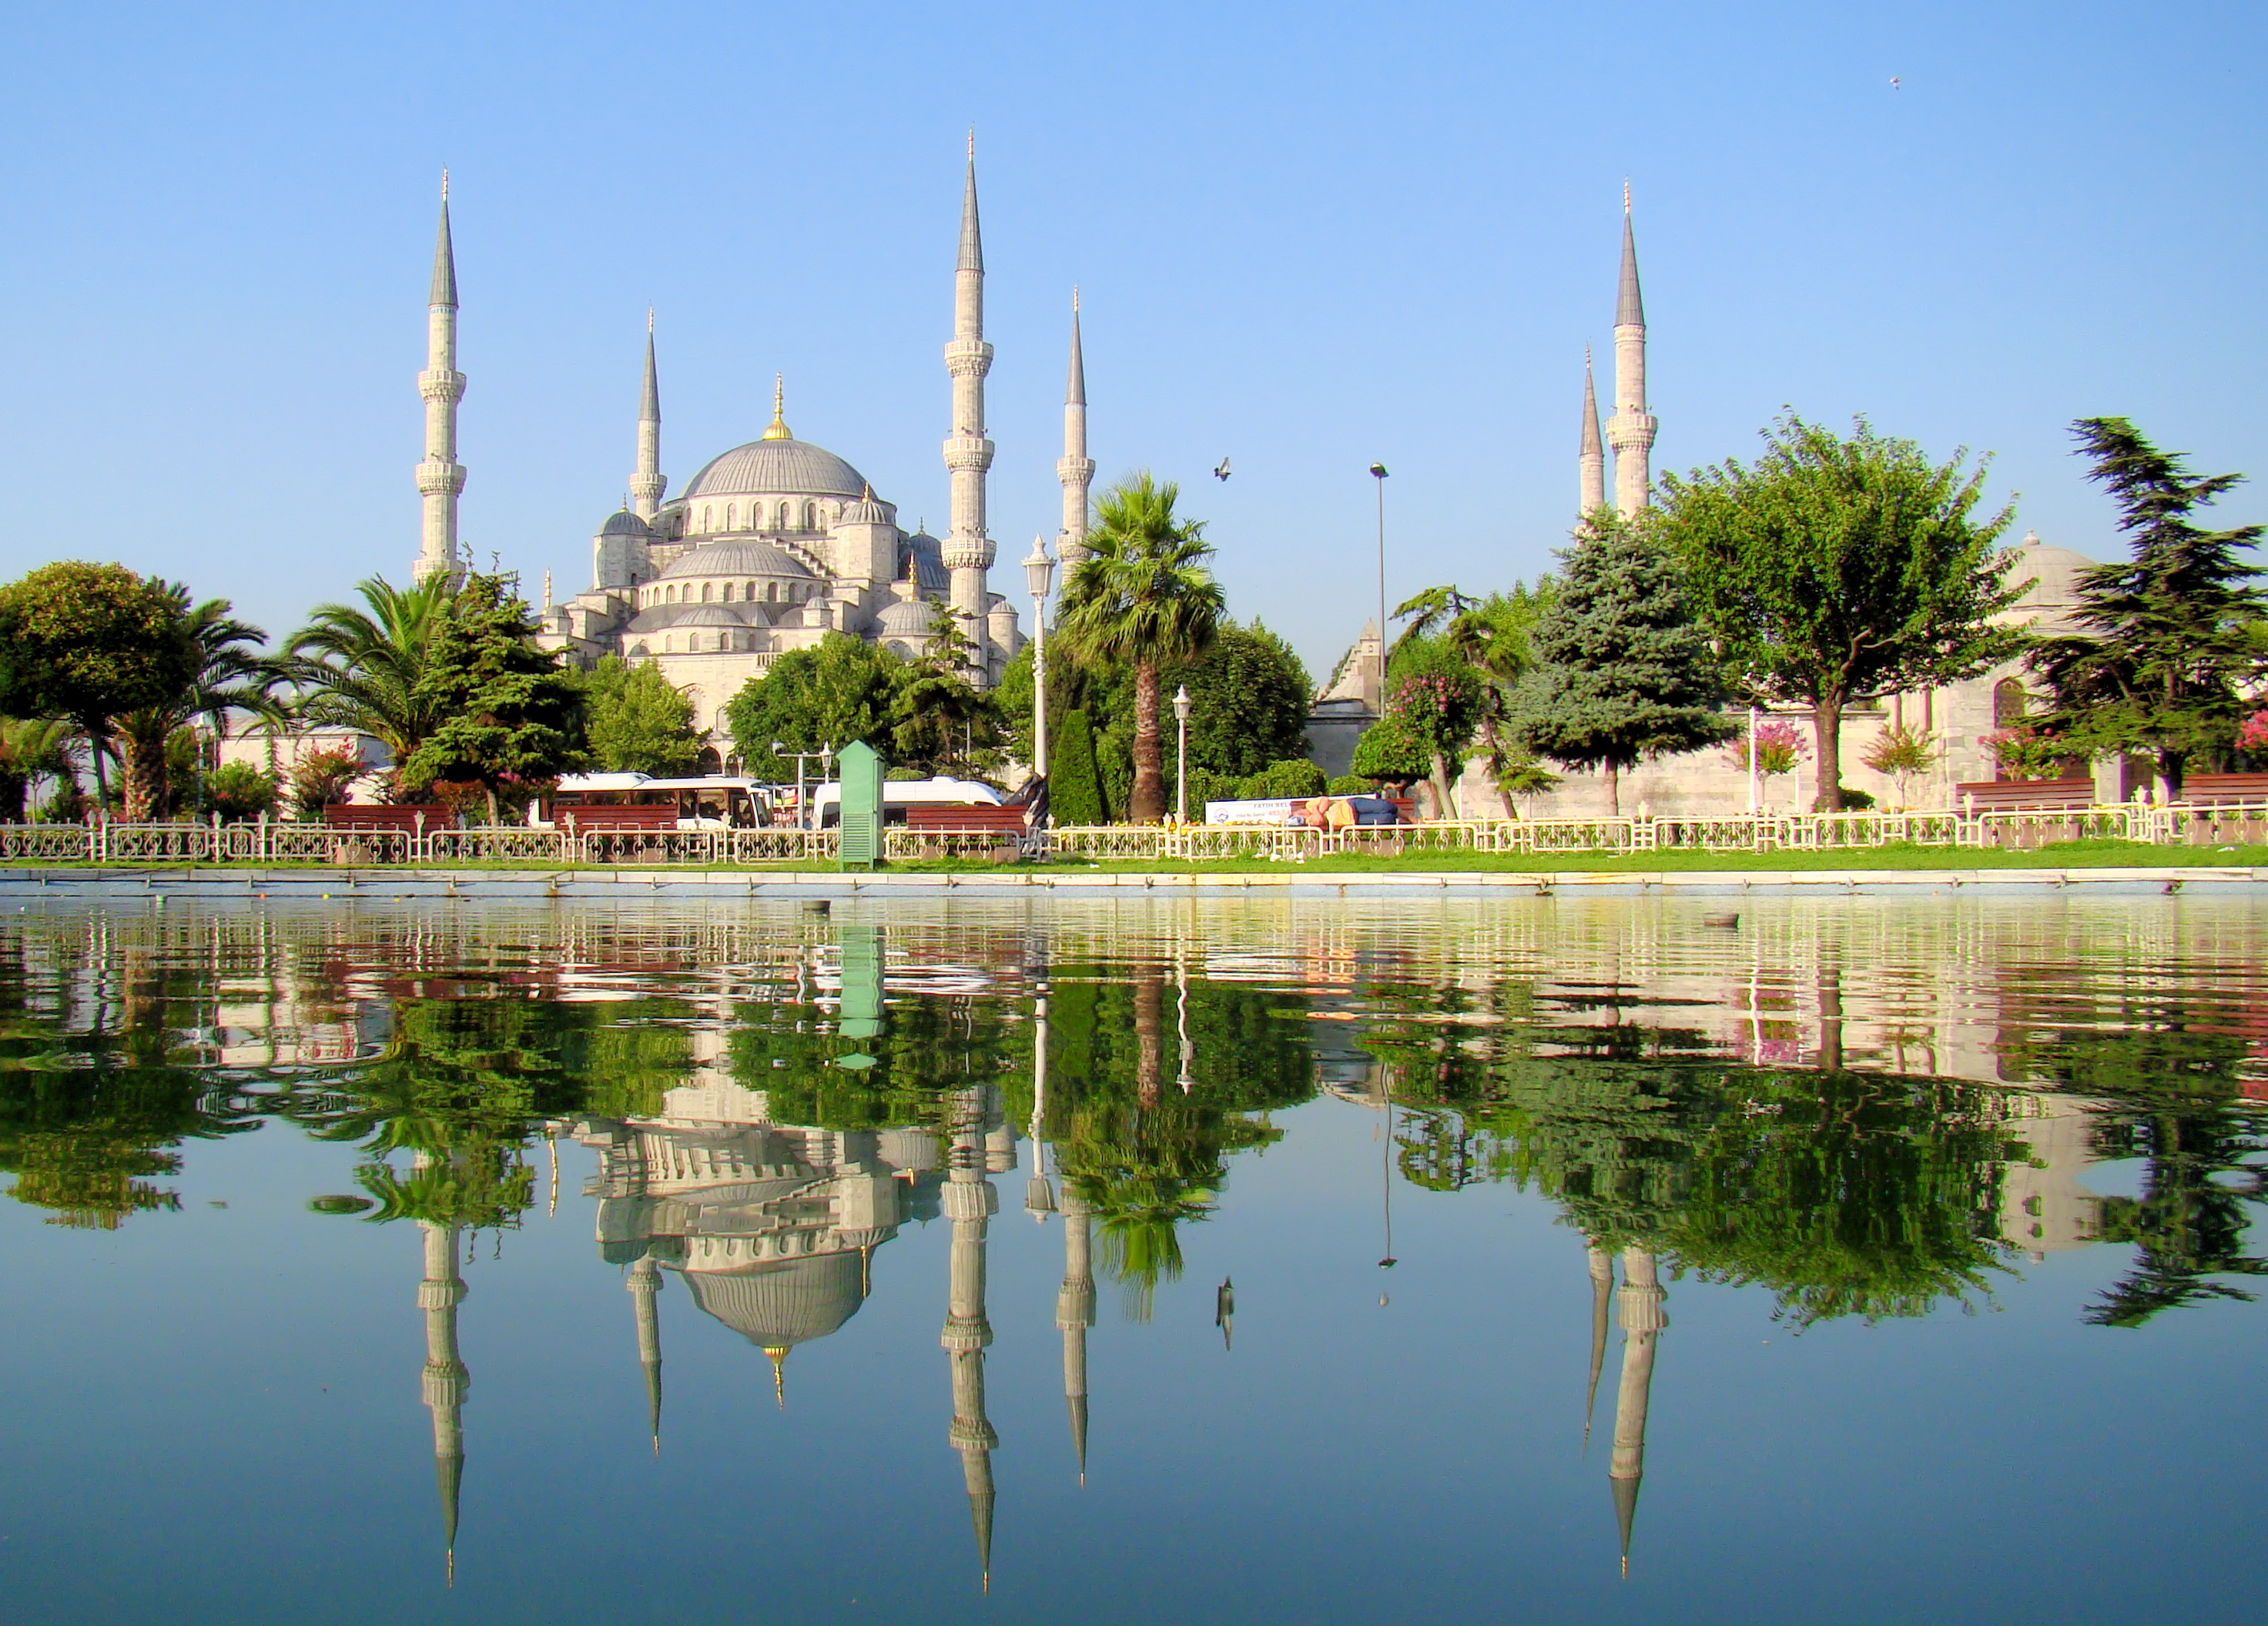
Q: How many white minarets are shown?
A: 6